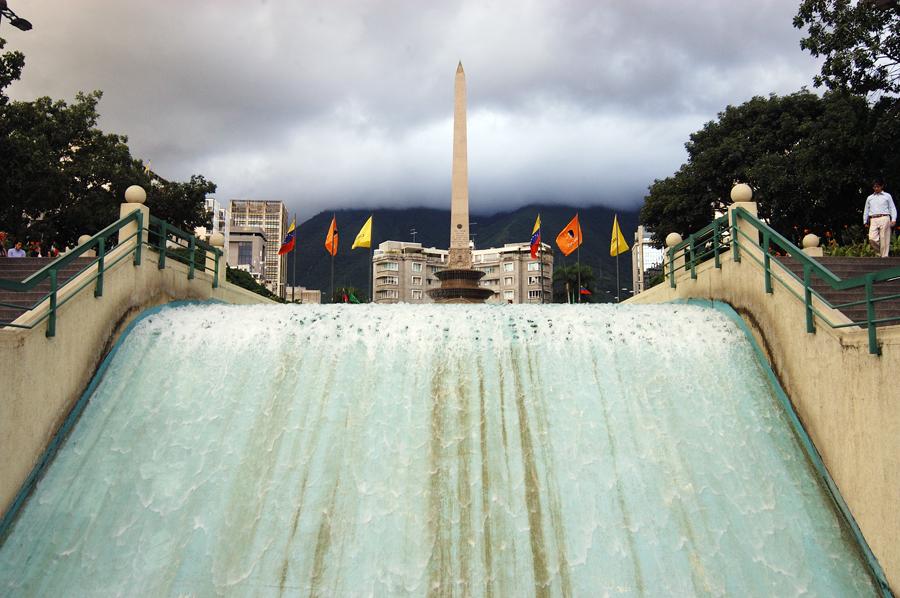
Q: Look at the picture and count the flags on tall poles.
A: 6